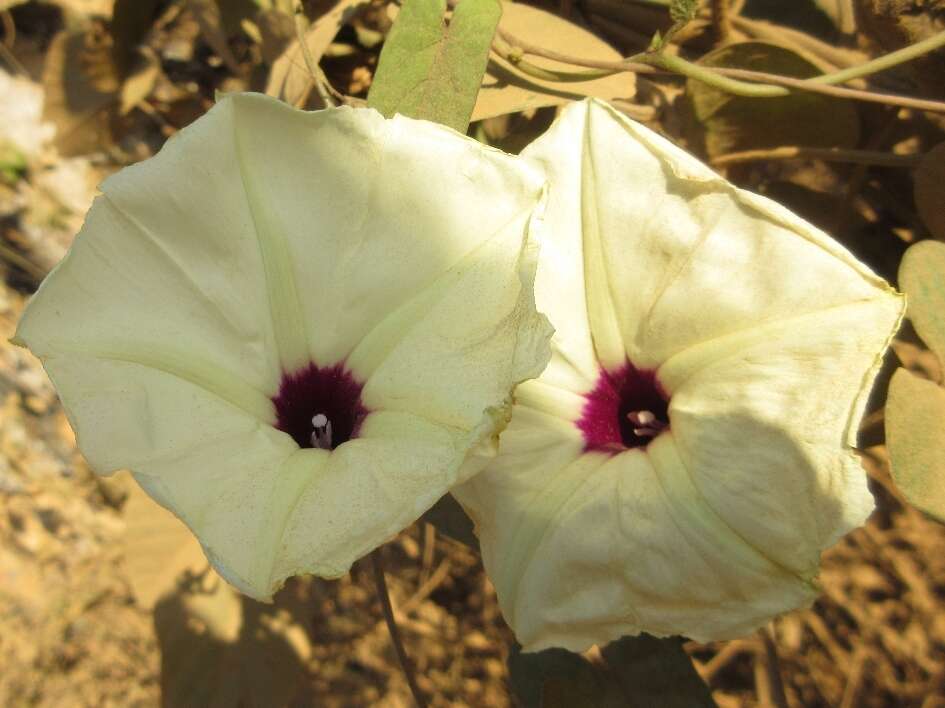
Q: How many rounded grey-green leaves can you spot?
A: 2